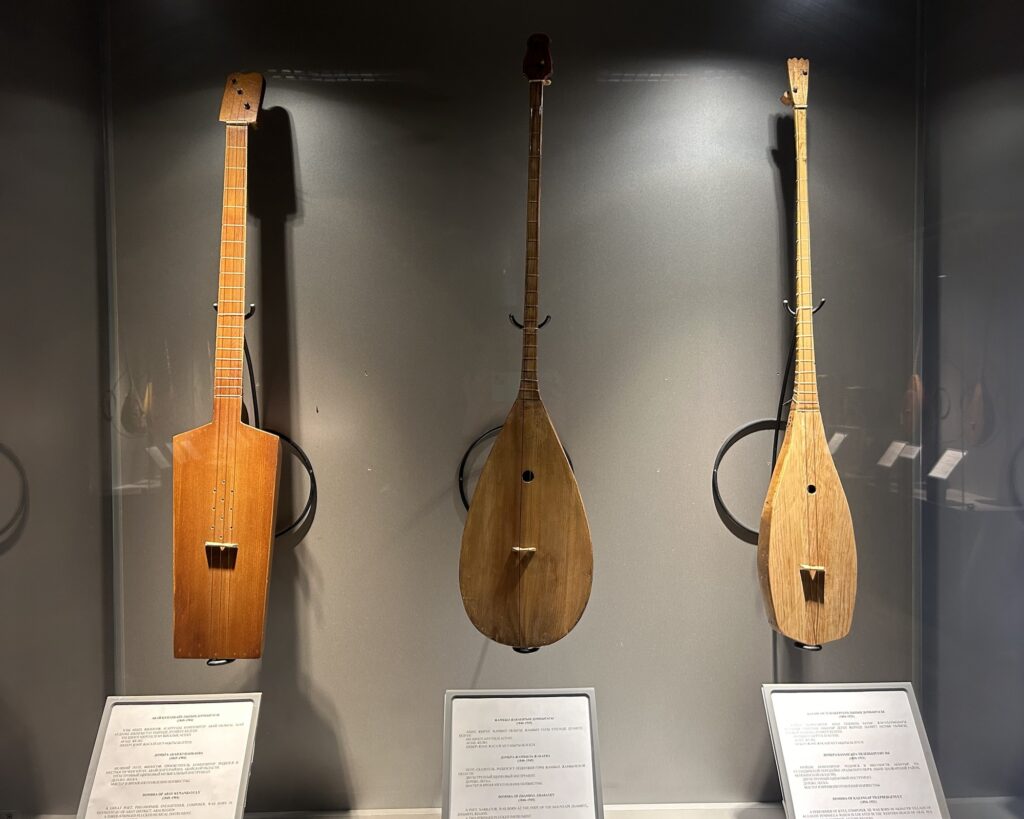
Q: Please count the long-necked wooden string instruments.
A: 3